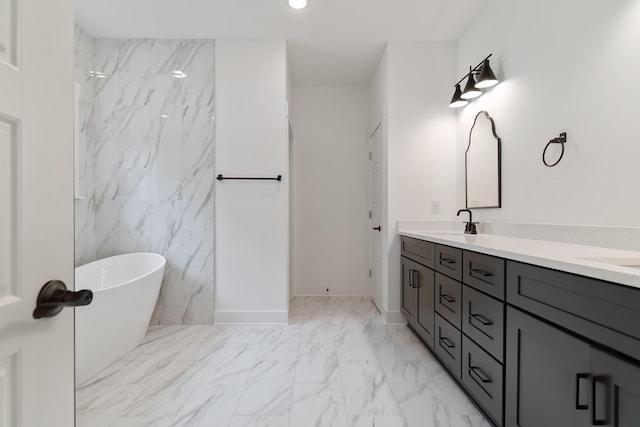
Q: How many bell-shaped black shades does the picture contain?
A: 3